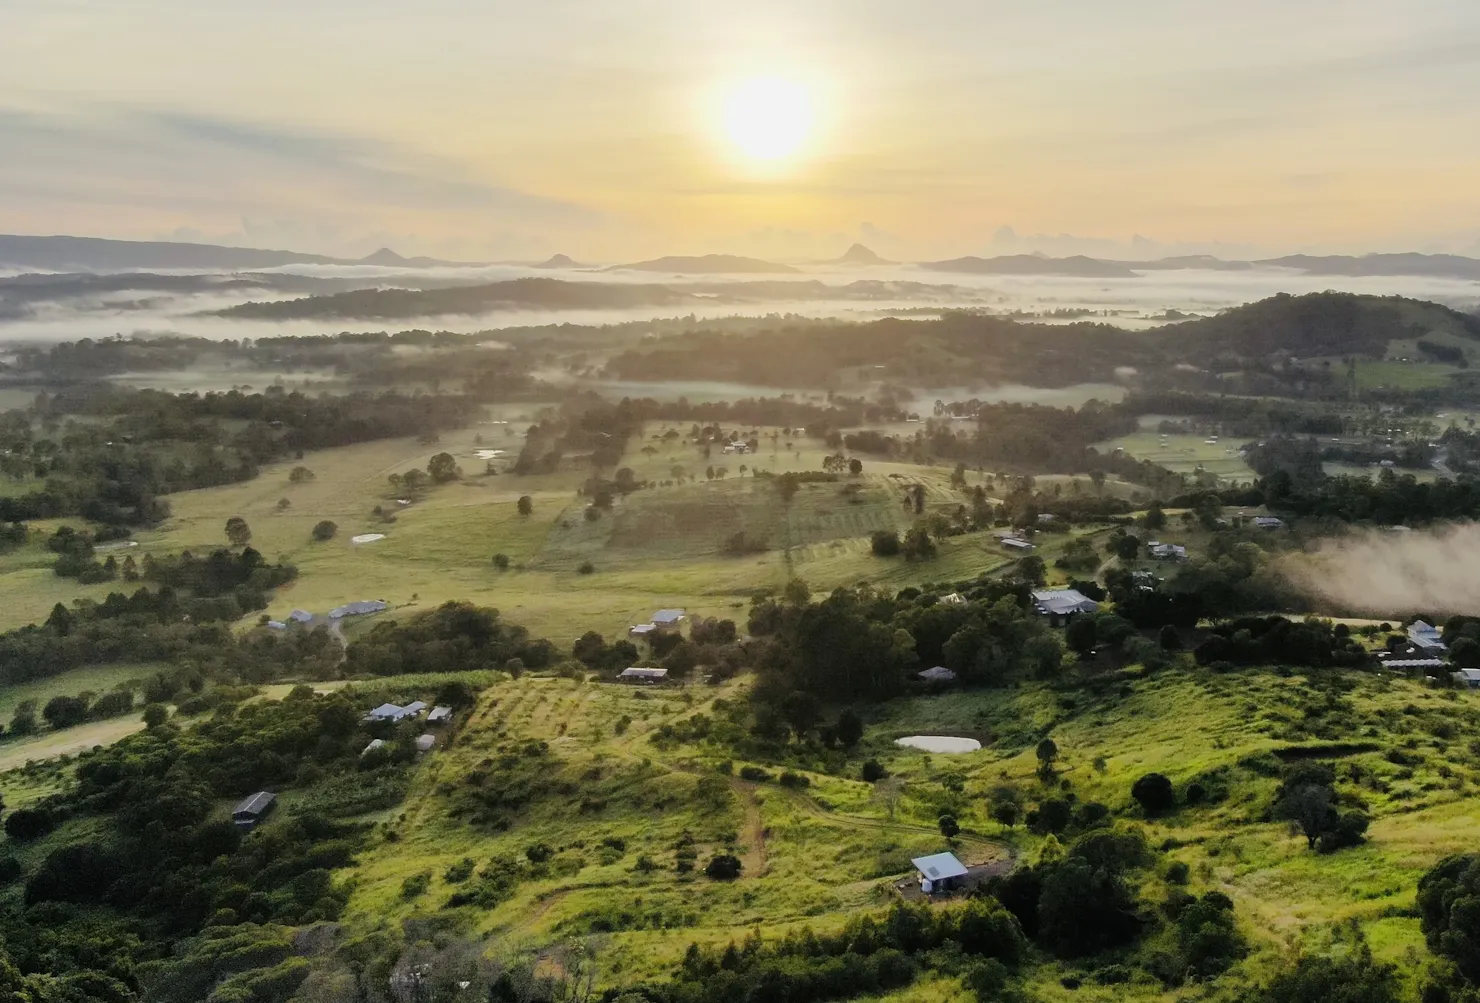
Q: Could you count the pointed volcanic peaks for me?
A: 3